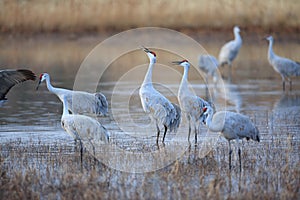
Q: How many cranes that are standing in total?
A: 8